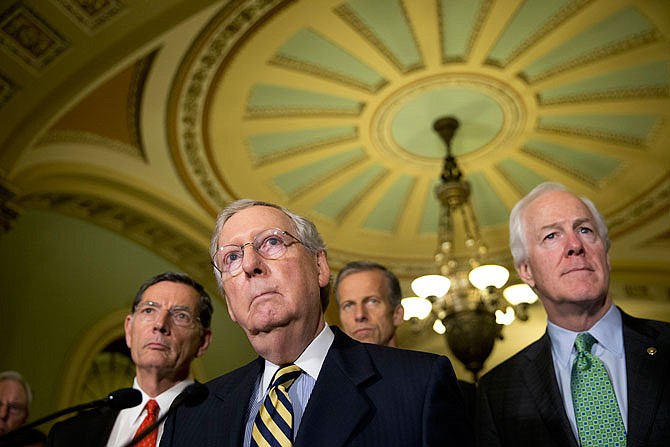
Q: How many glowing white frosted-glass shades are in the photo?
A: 4